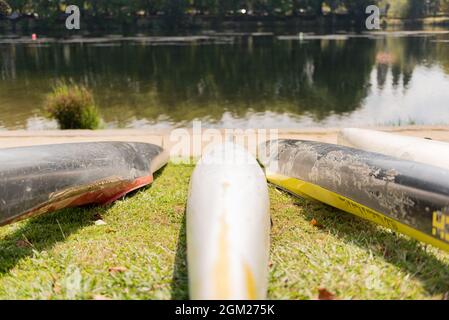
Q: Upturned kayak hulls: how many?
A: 4